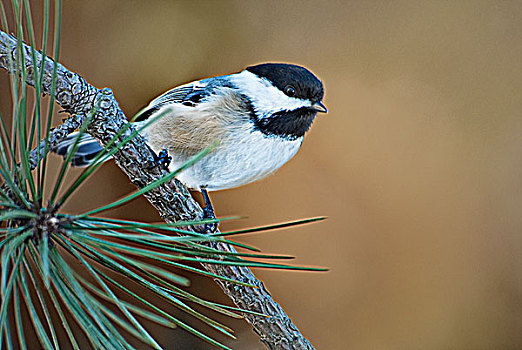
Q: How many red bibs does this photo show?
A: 0